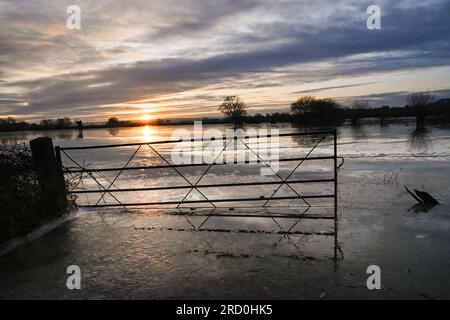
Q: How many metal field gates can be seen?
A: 1